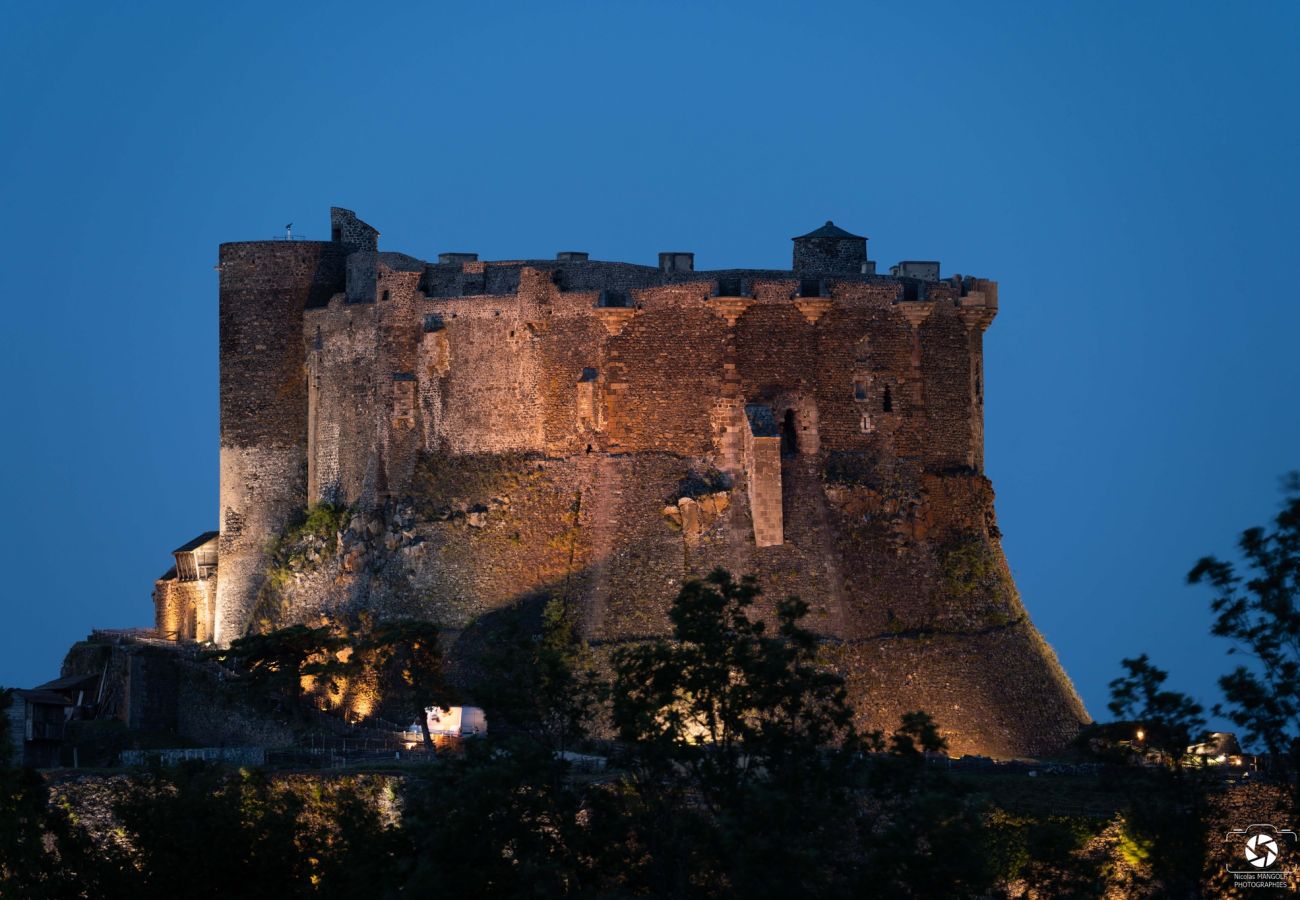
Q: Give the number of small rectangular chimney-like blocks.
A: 5